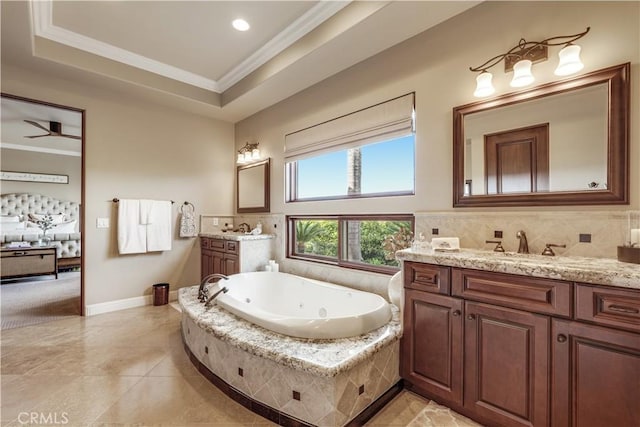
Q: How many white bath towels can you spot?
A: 2